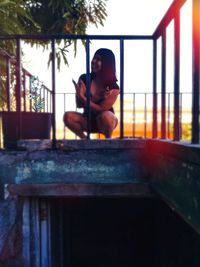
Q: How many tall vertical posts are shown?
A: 8